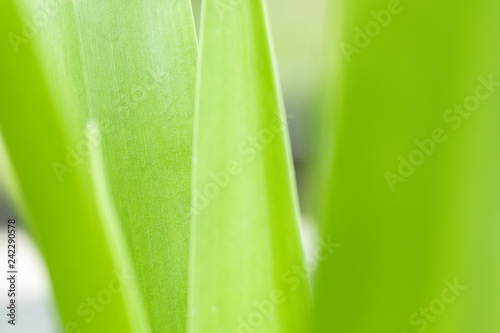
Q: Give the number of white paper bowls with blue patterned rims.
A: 0